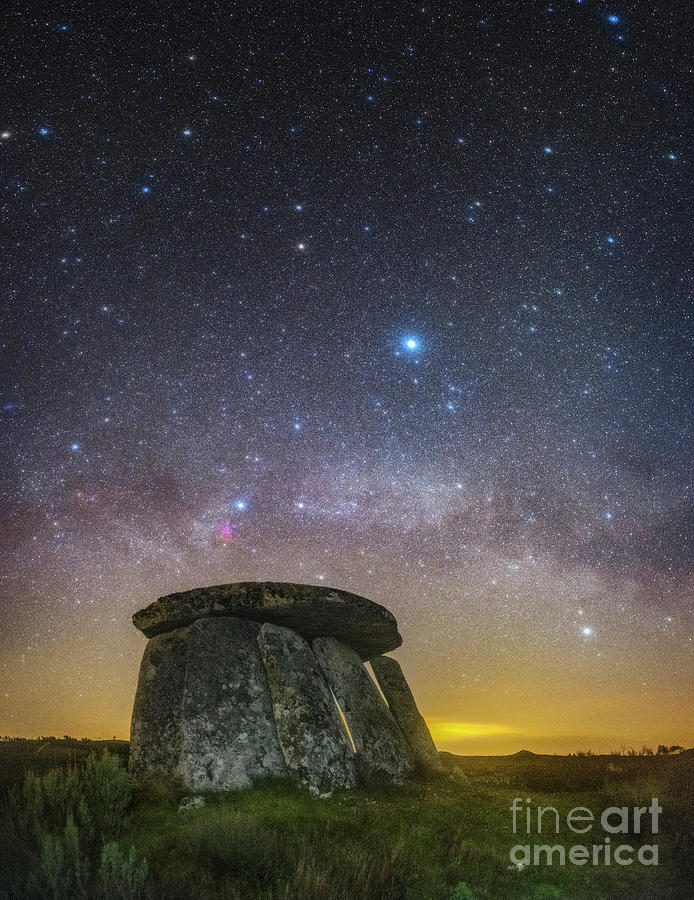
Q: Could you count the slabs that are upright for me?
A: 5